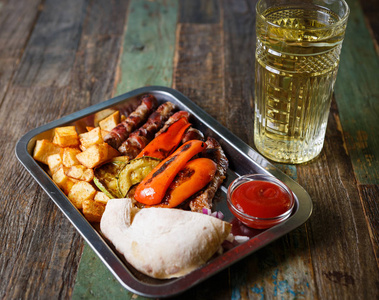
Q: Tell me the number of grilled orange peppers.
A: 3